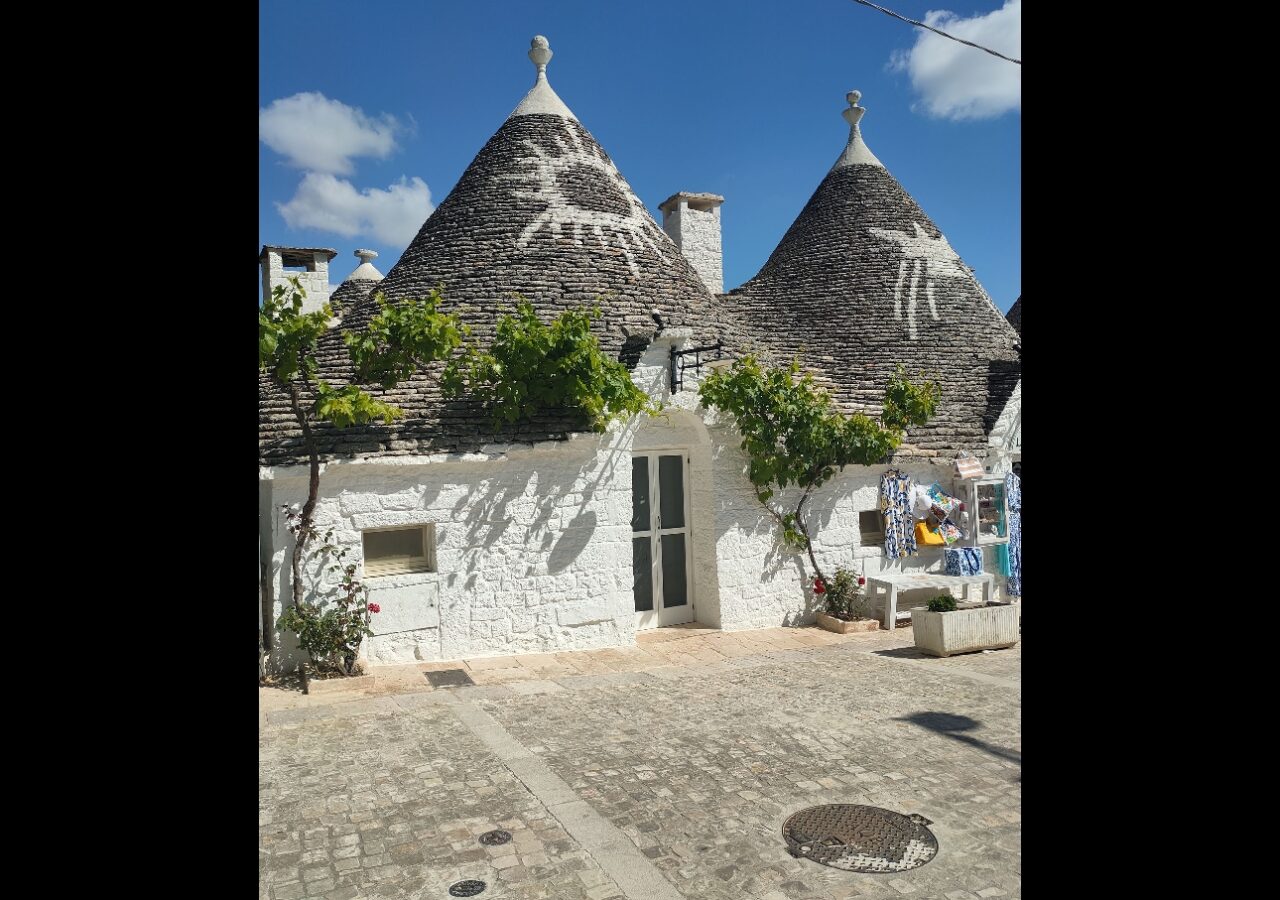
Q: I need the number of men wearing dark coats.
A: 0